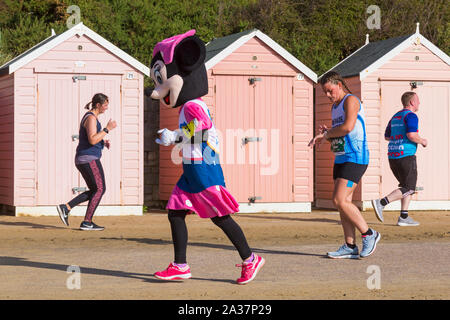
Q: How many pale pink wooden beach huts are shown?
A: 3